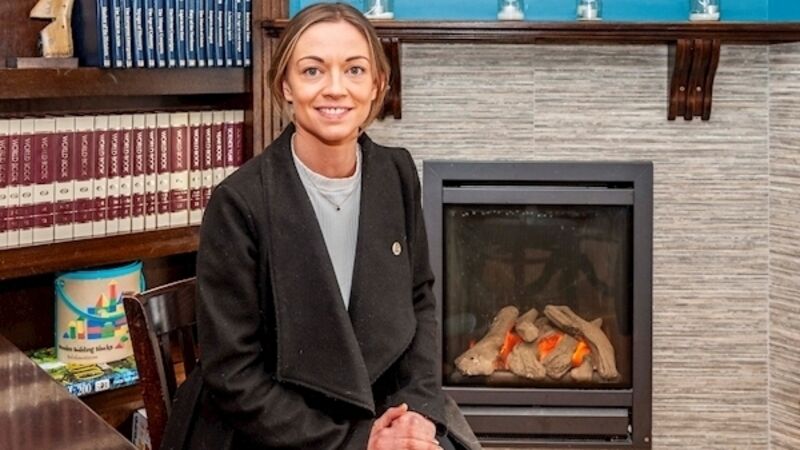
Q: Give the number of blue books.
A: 15